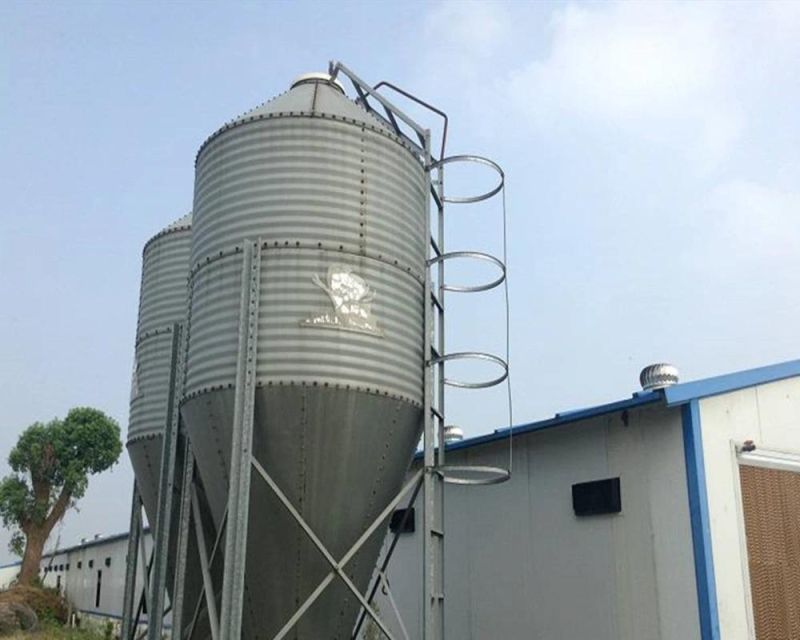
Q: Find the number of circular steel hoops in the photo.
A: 4